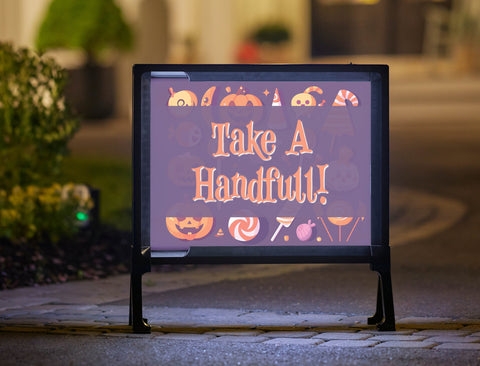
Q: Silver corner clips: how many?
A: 2